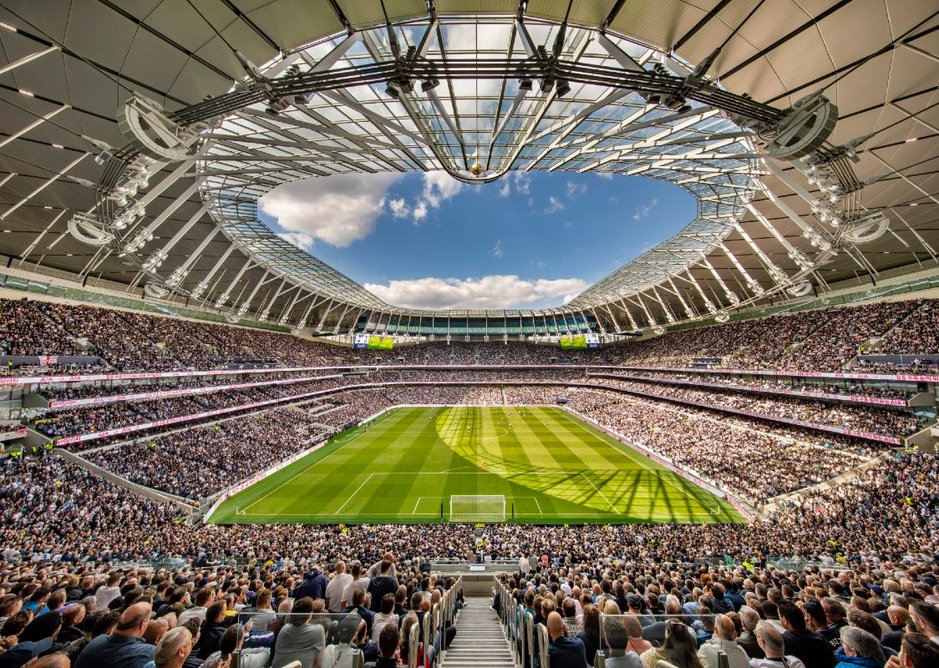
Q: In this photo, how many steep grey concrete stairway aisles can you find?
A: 1